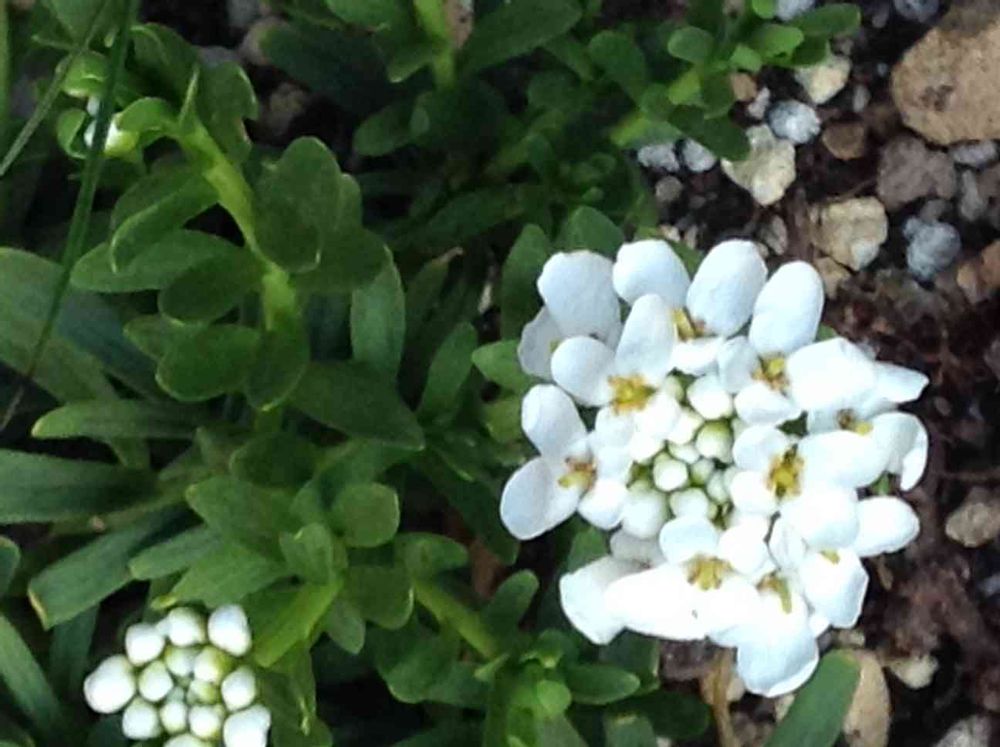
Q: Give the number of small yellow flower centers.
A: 9